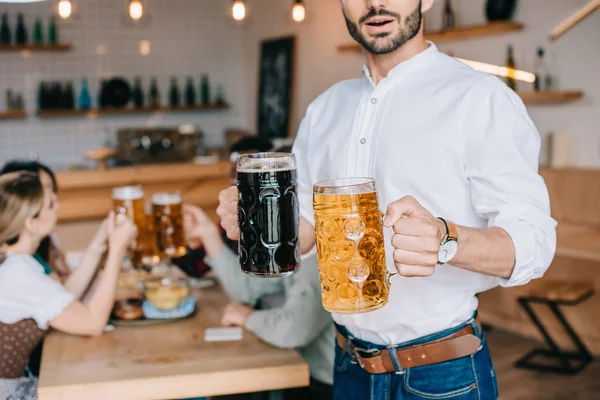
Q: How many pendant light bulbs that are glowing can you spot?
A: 4